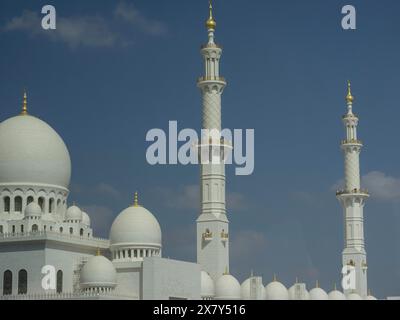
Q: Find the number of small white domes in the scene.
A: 13